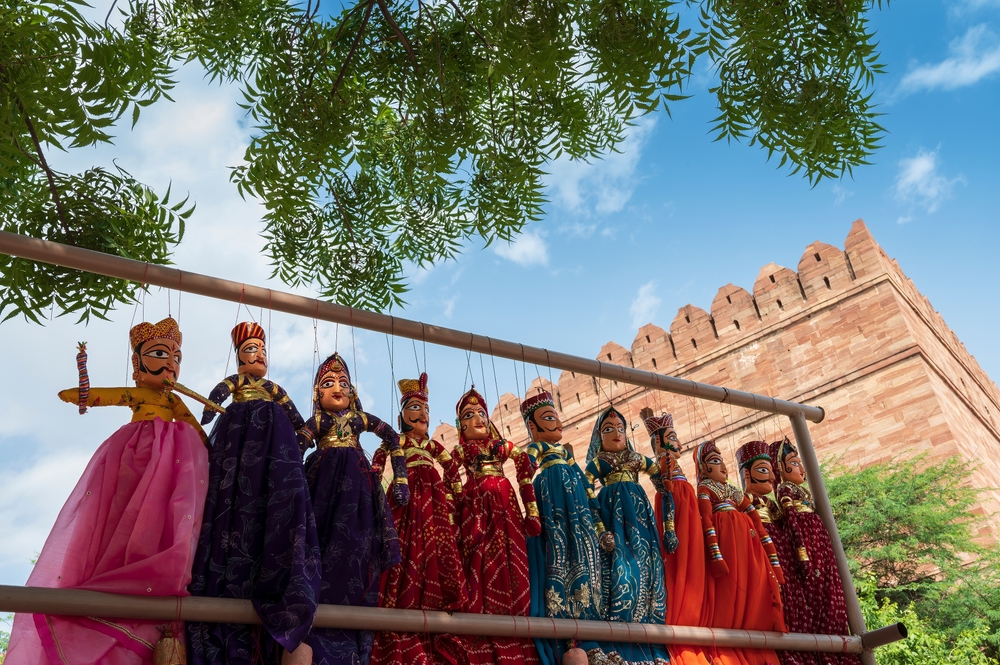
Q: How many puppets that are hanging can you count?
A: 11